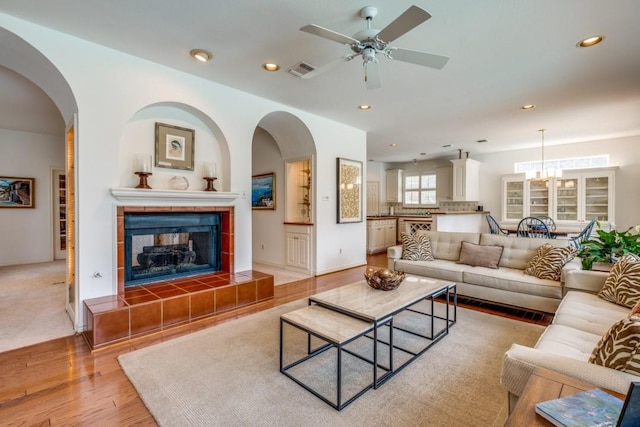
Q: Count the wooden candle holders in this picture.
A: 2